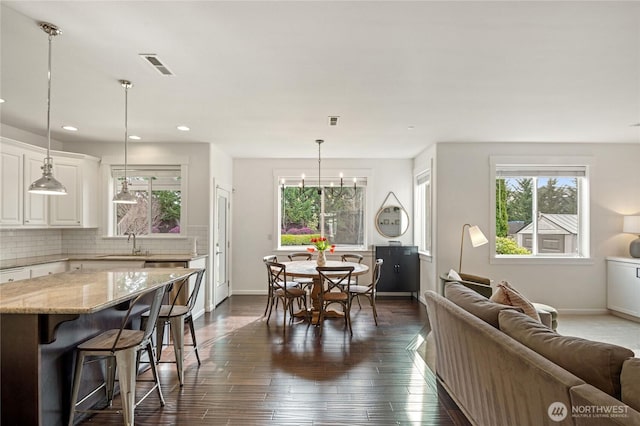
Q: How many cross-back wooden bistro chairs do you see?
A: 6